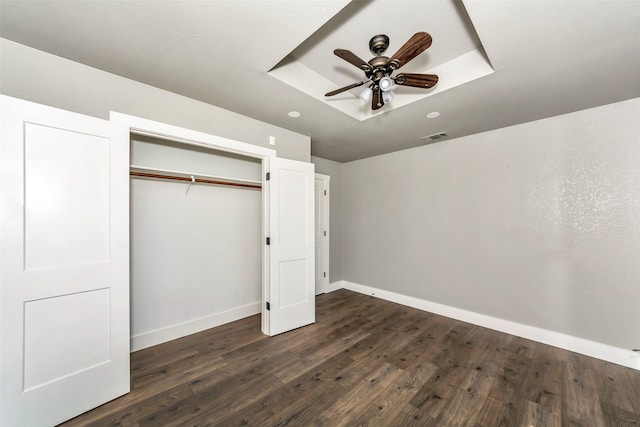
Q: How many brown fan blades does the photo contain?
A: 5